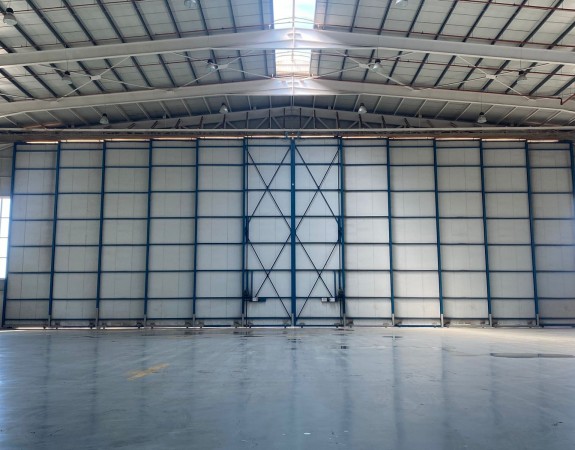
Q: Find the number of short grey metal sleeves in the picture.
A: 11